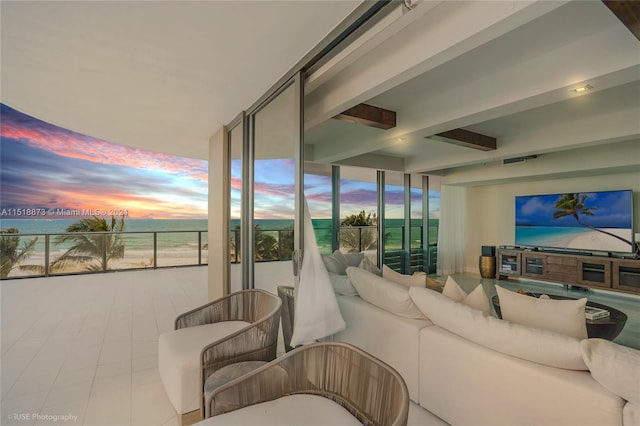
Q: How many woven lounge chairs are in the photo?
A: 2